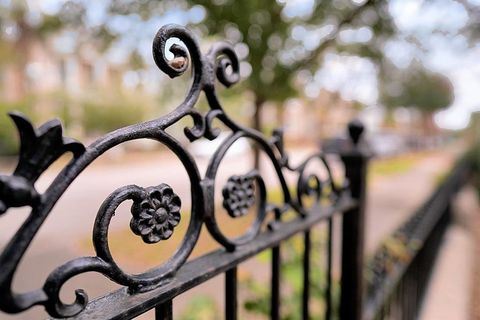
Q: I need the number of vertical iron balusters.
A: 5